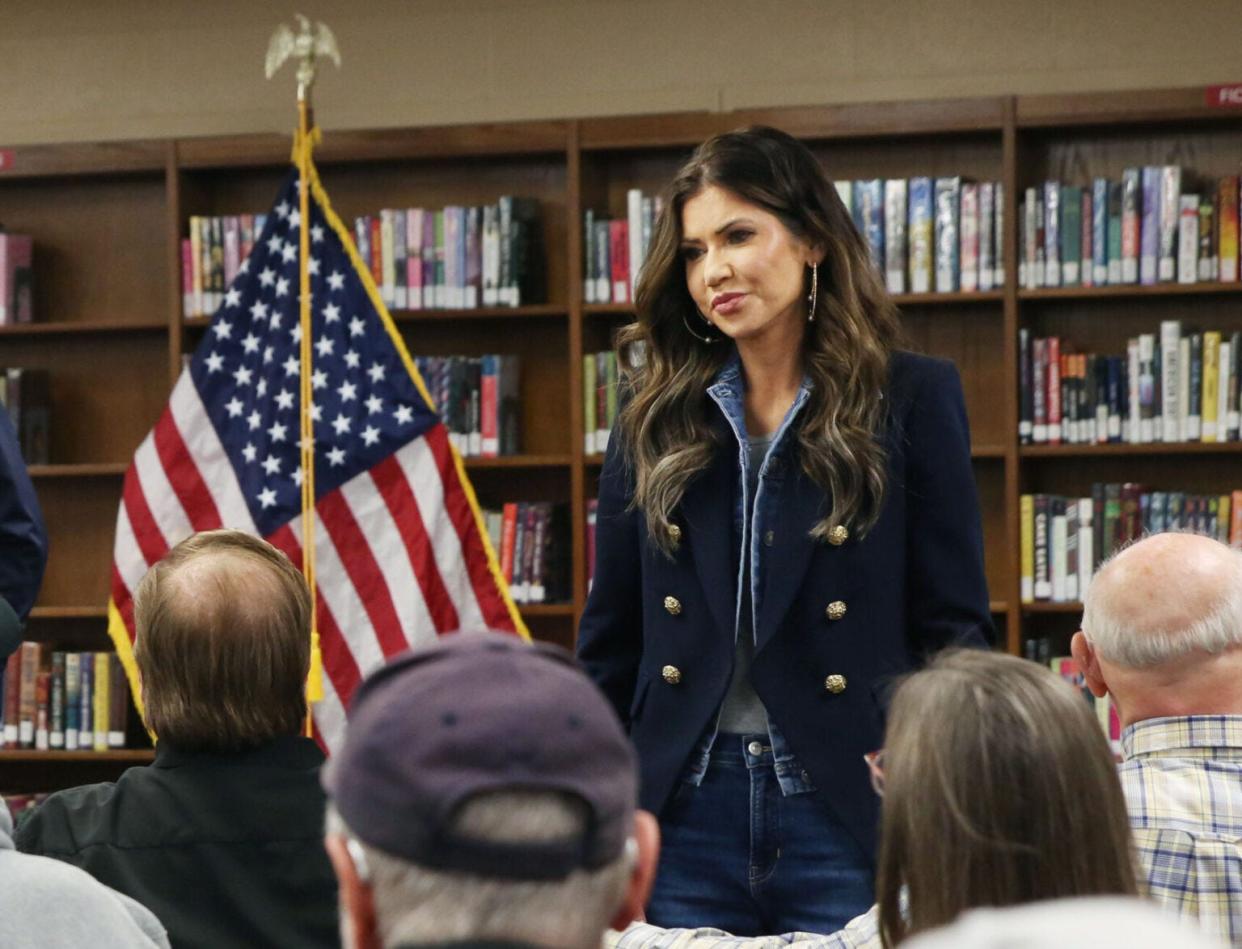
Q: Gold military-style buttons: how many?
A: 6